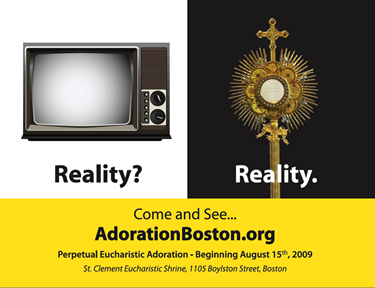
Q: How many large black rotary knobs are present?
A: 2